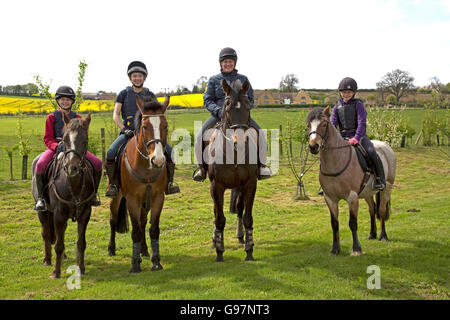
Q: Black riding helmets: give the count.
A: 4